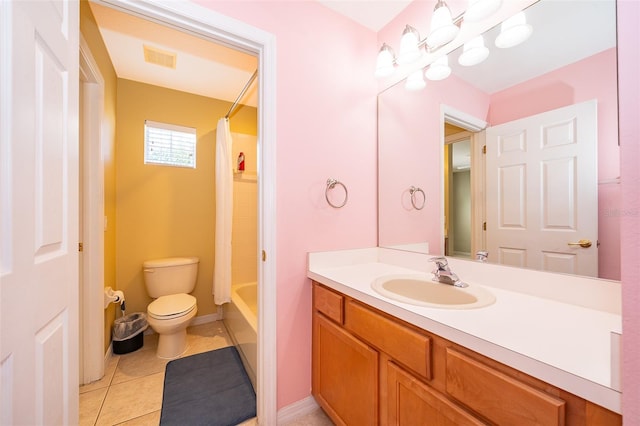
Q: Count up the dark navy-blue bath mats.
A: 1